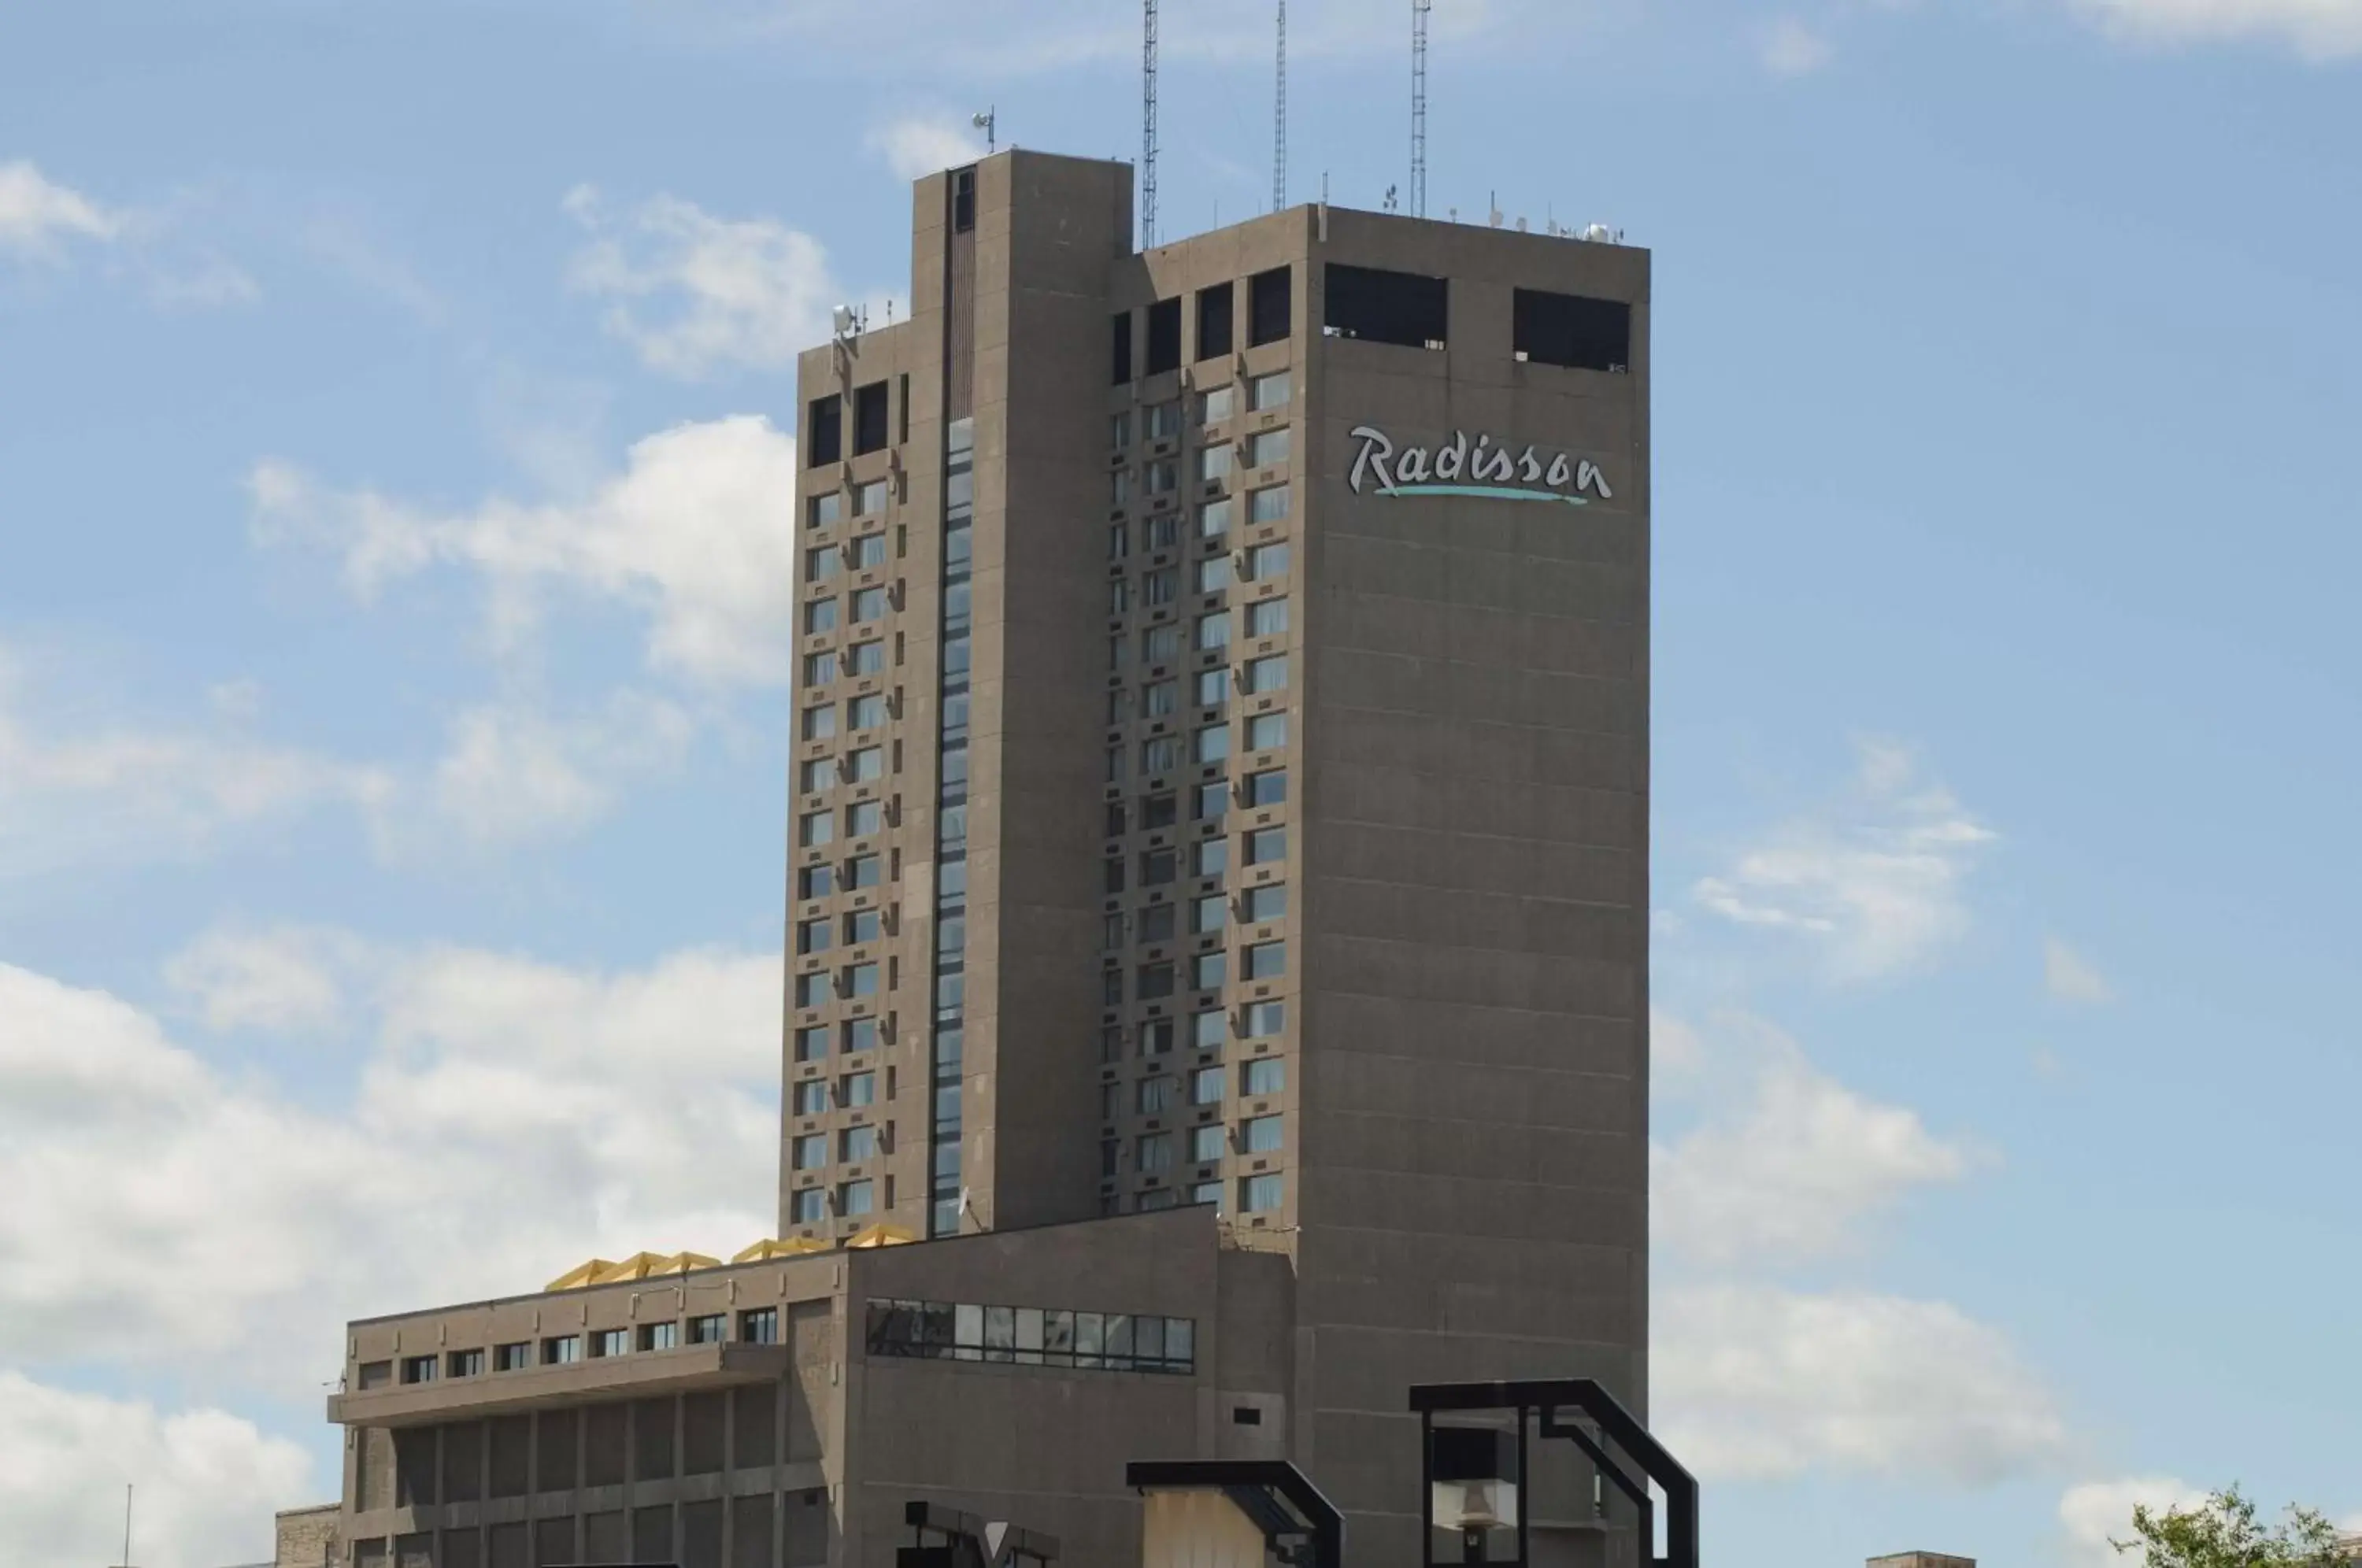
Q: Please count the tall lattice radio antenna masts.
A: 3